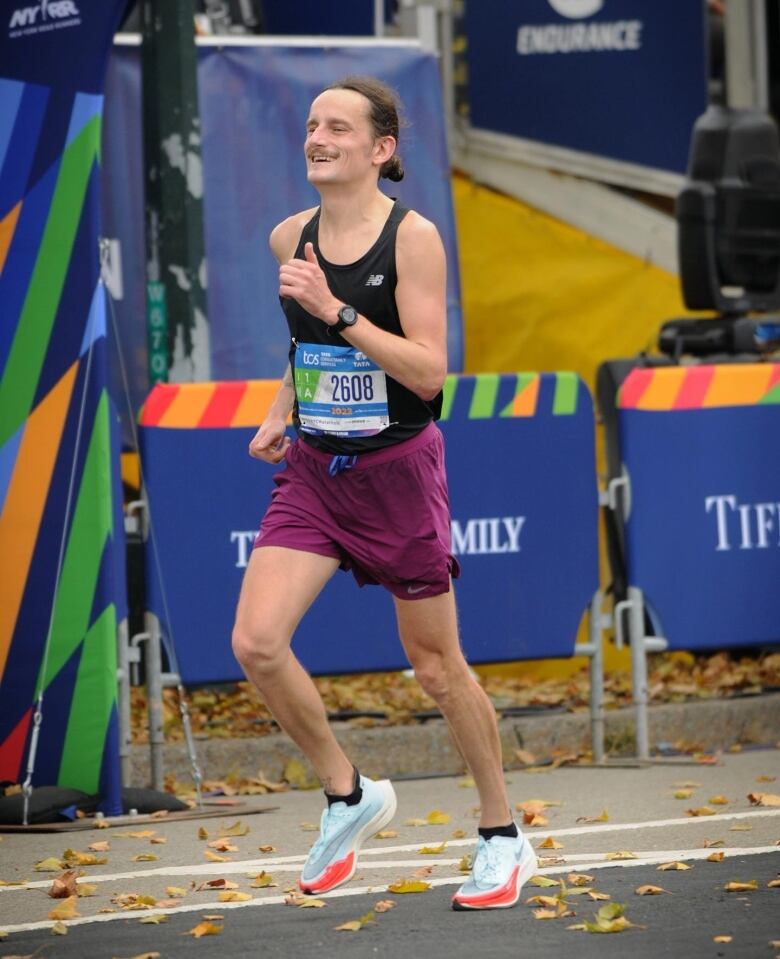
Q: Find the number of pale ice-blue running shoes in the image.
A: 2